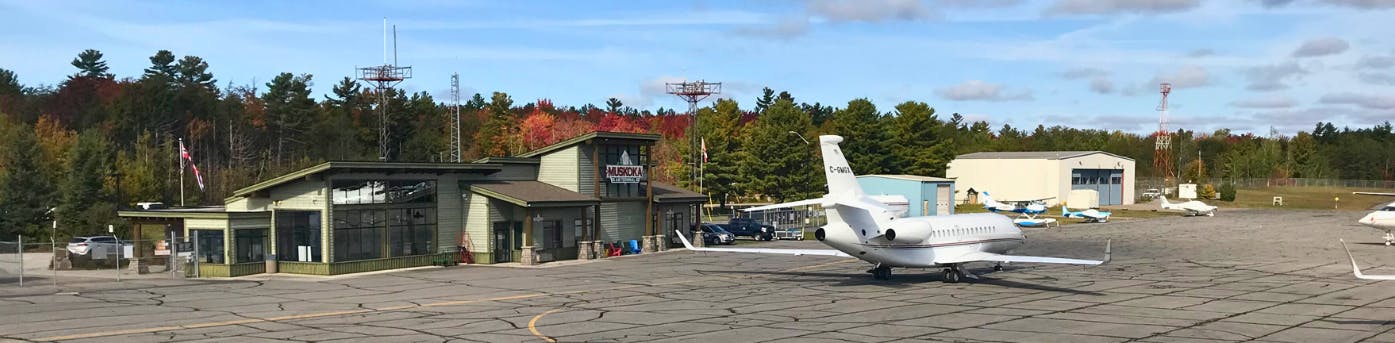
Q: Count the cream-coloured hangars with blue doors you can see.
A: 1